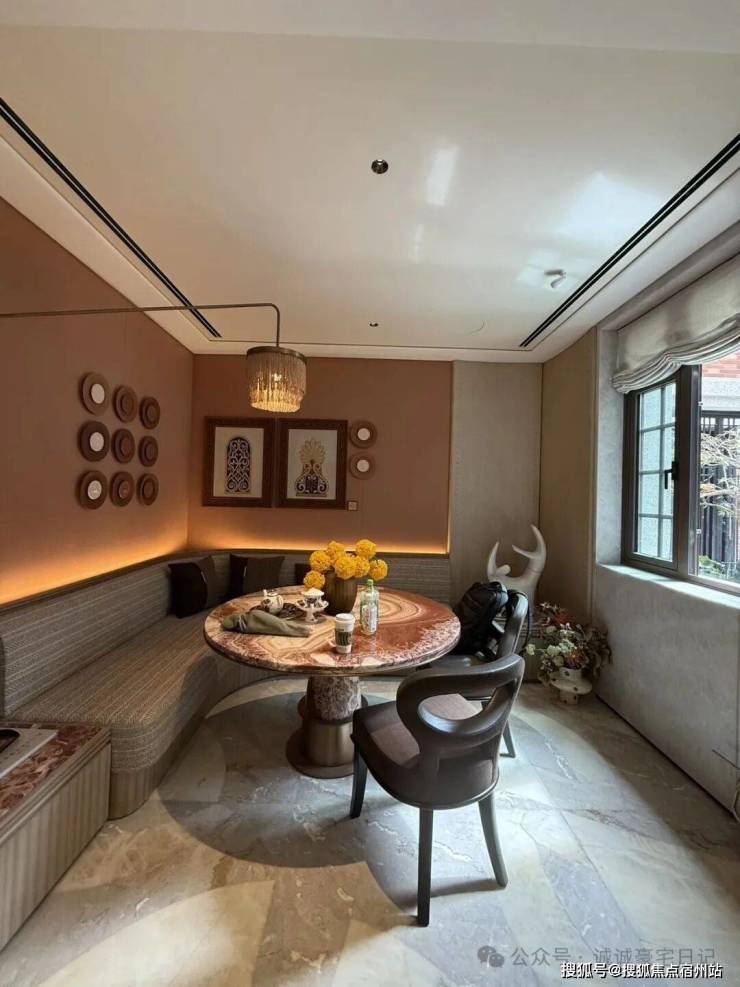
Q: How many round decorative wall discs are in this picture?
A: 11